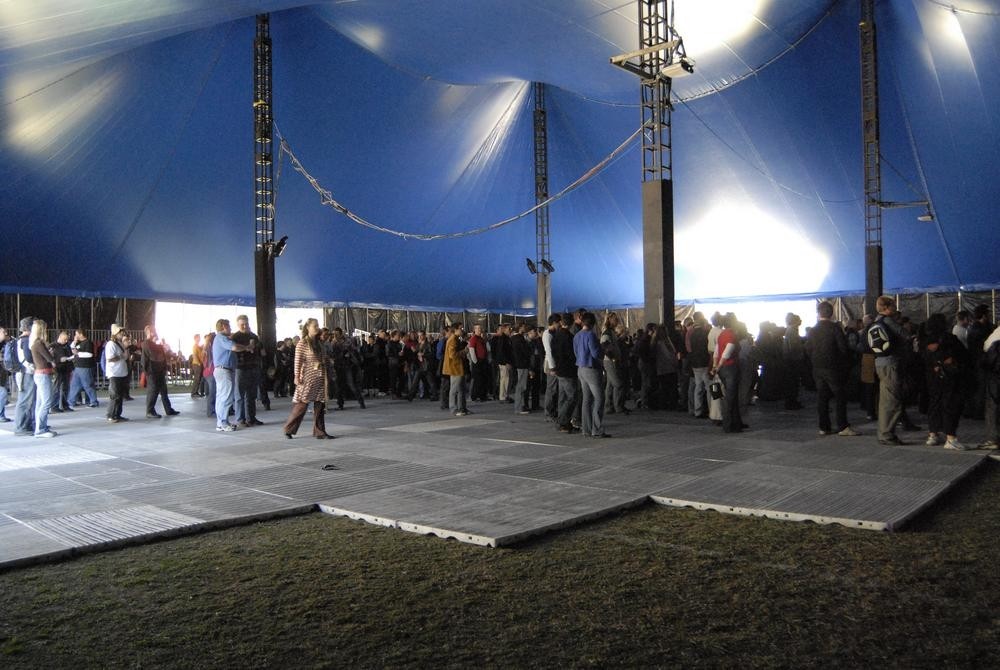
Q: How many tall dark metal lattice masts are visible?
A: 4